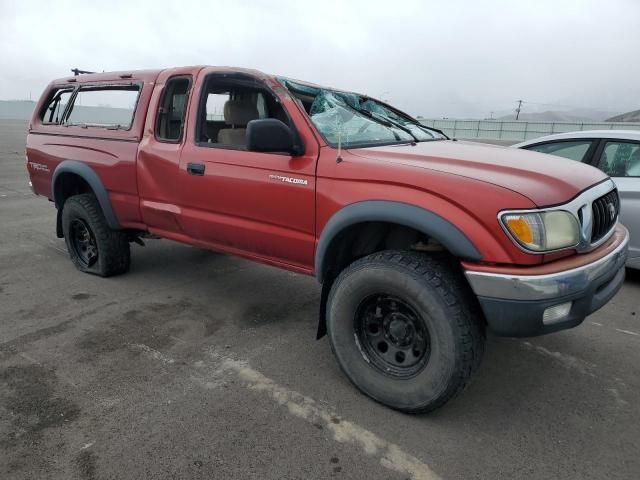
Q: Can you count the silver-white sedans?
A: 1